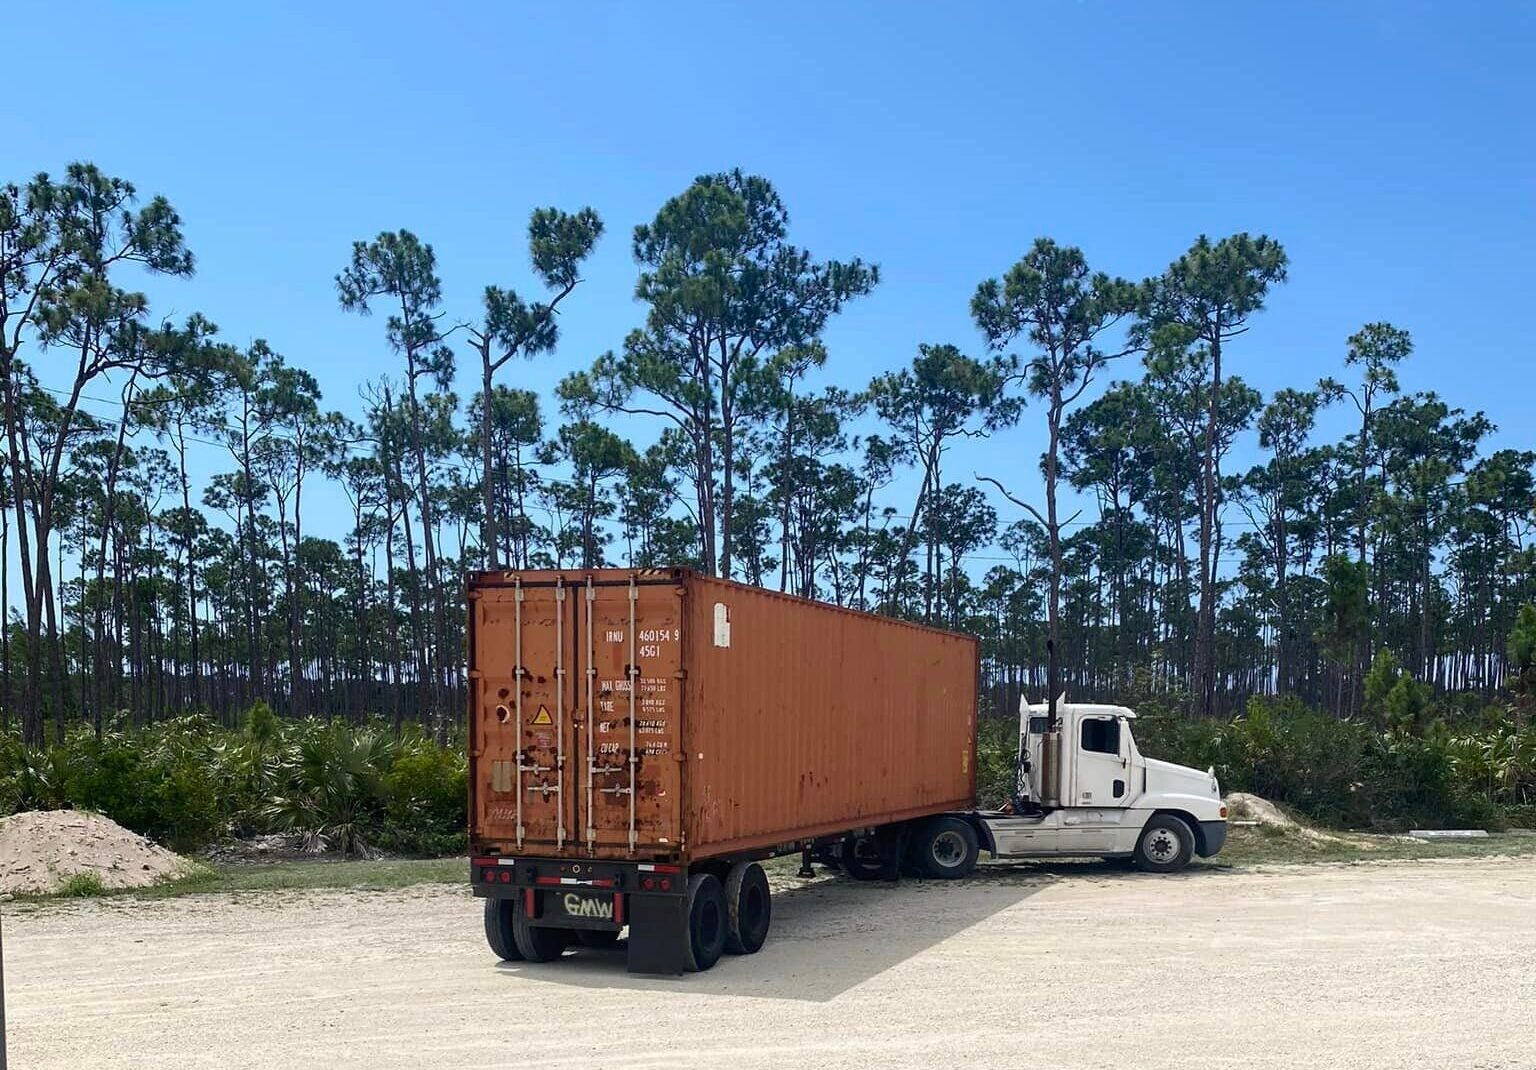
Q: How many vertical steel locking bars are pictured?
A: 4